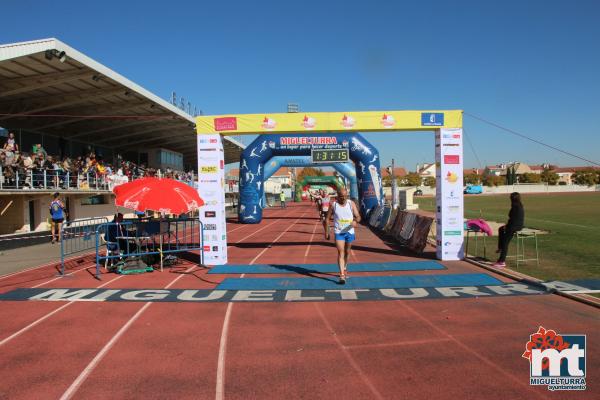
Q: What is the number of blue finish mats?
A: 2